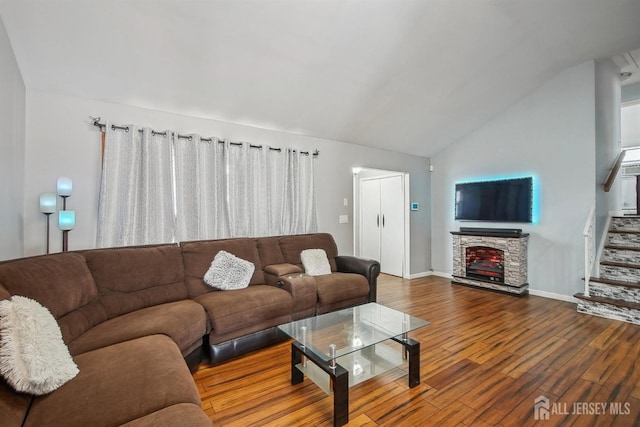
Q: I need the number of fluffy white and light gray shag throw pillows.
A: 3